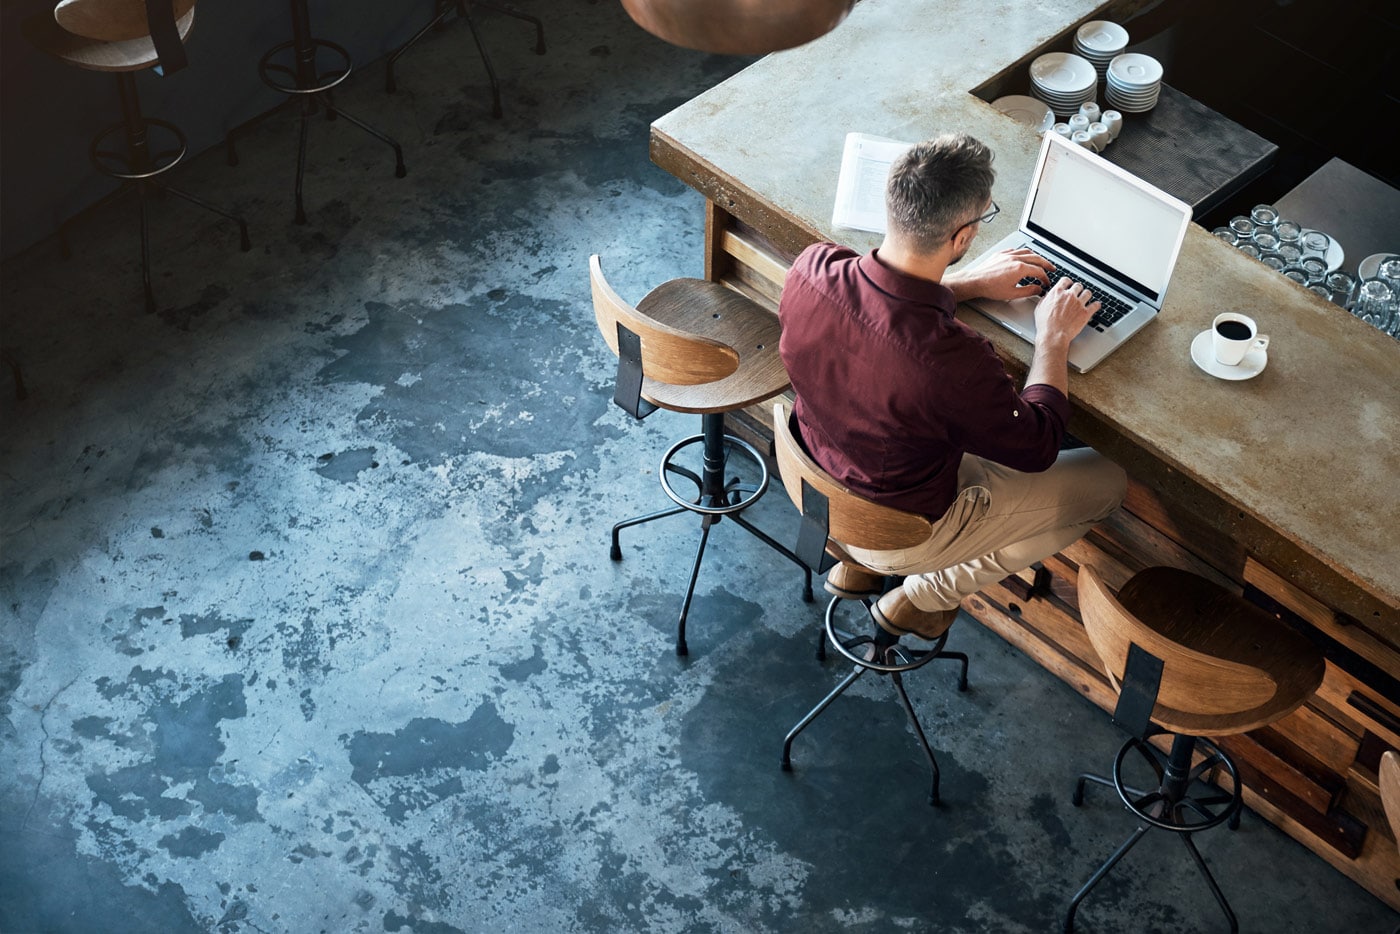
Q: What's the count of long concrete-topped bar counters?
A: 1